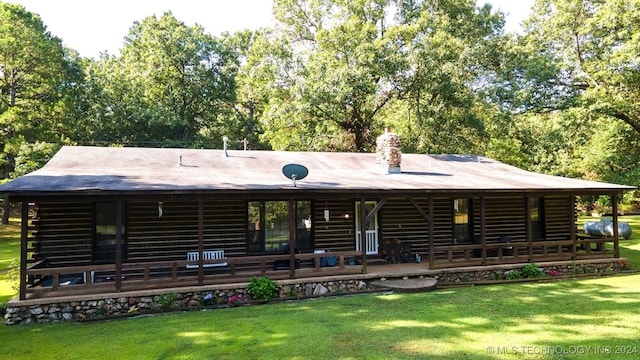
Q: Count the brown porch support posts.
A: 10